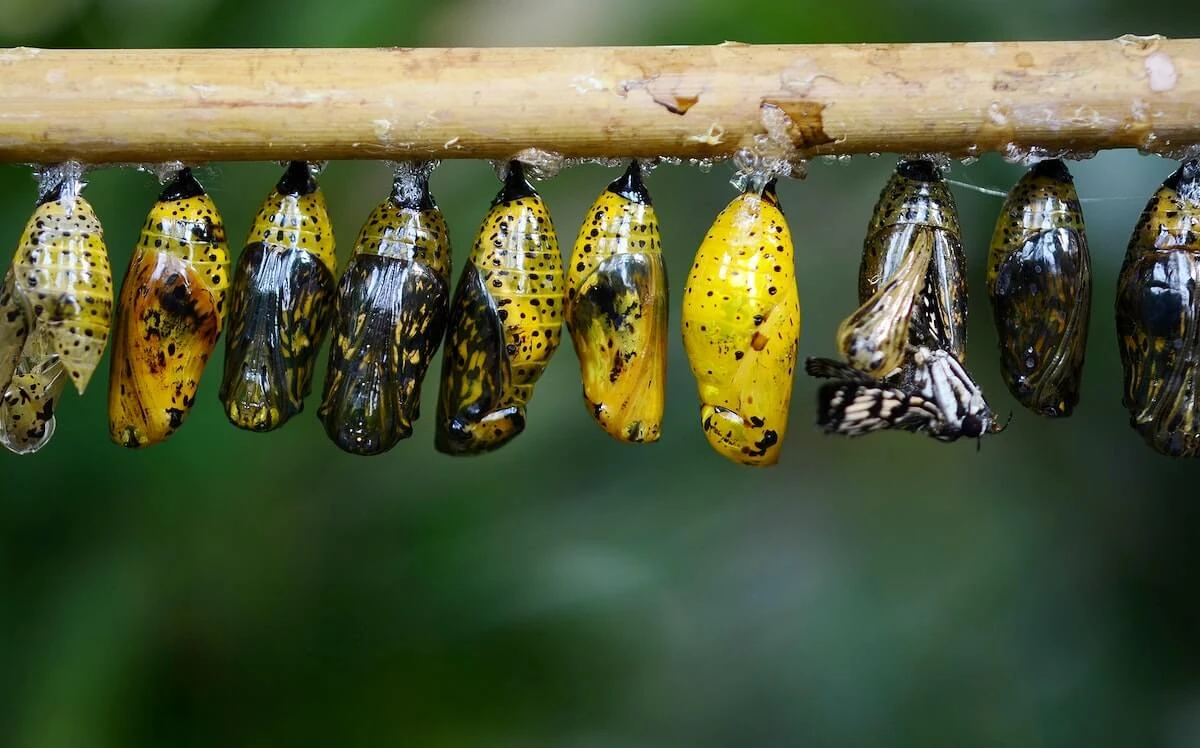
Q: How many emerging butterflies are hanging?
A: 1